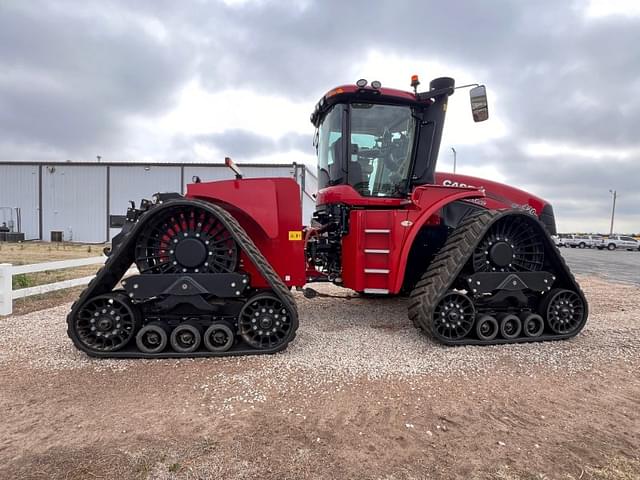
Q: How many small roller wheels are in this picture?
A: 6